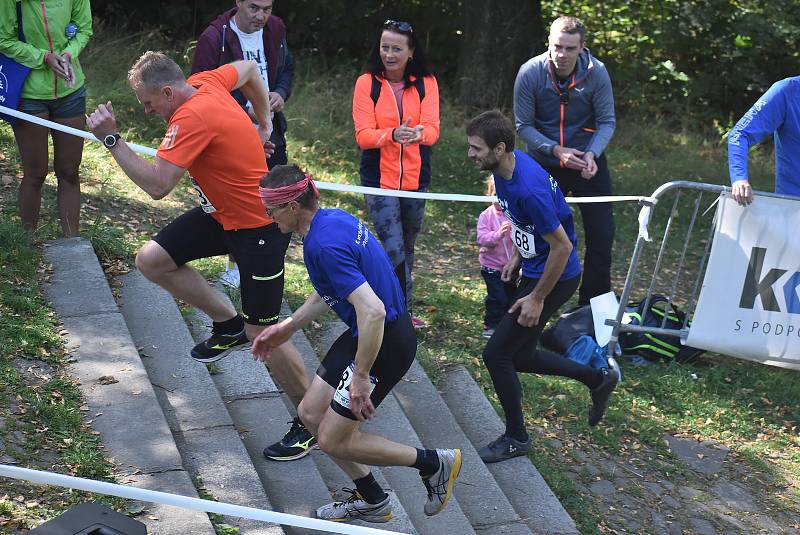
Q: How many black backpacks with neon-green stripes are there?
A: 1